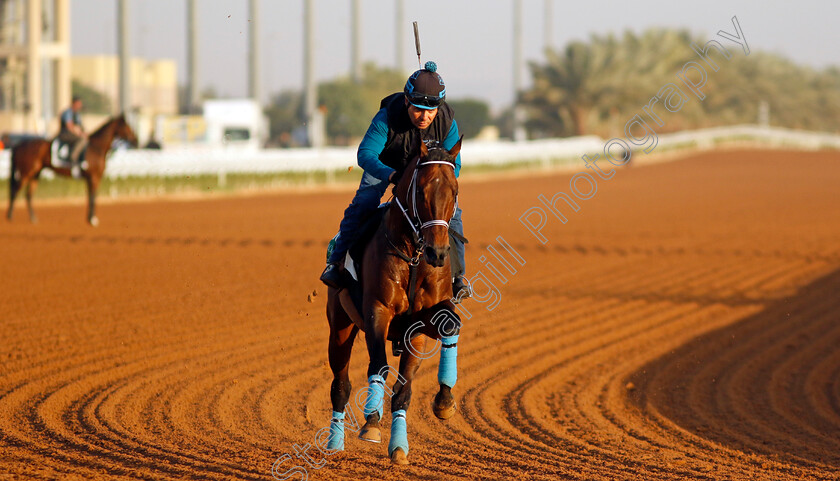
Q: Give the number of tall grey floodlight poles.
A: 8